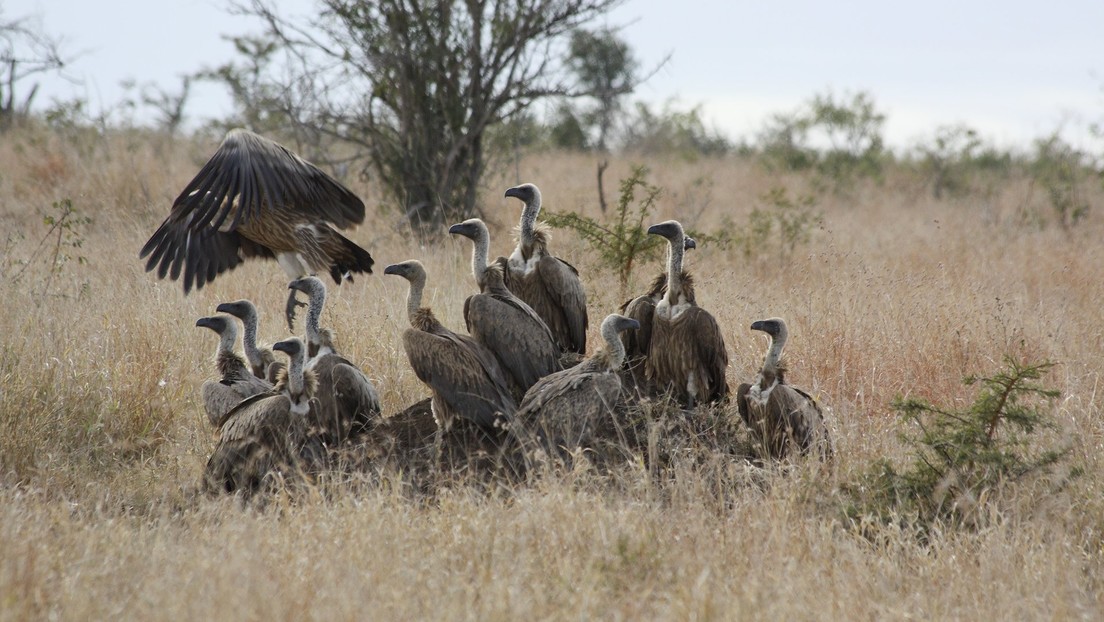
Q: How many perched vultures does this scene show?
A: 11